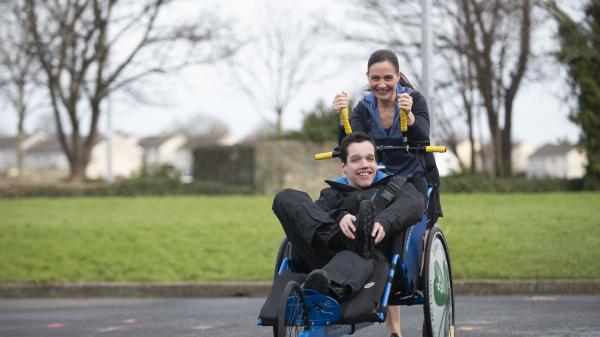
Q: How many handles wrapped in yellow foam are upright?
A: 2